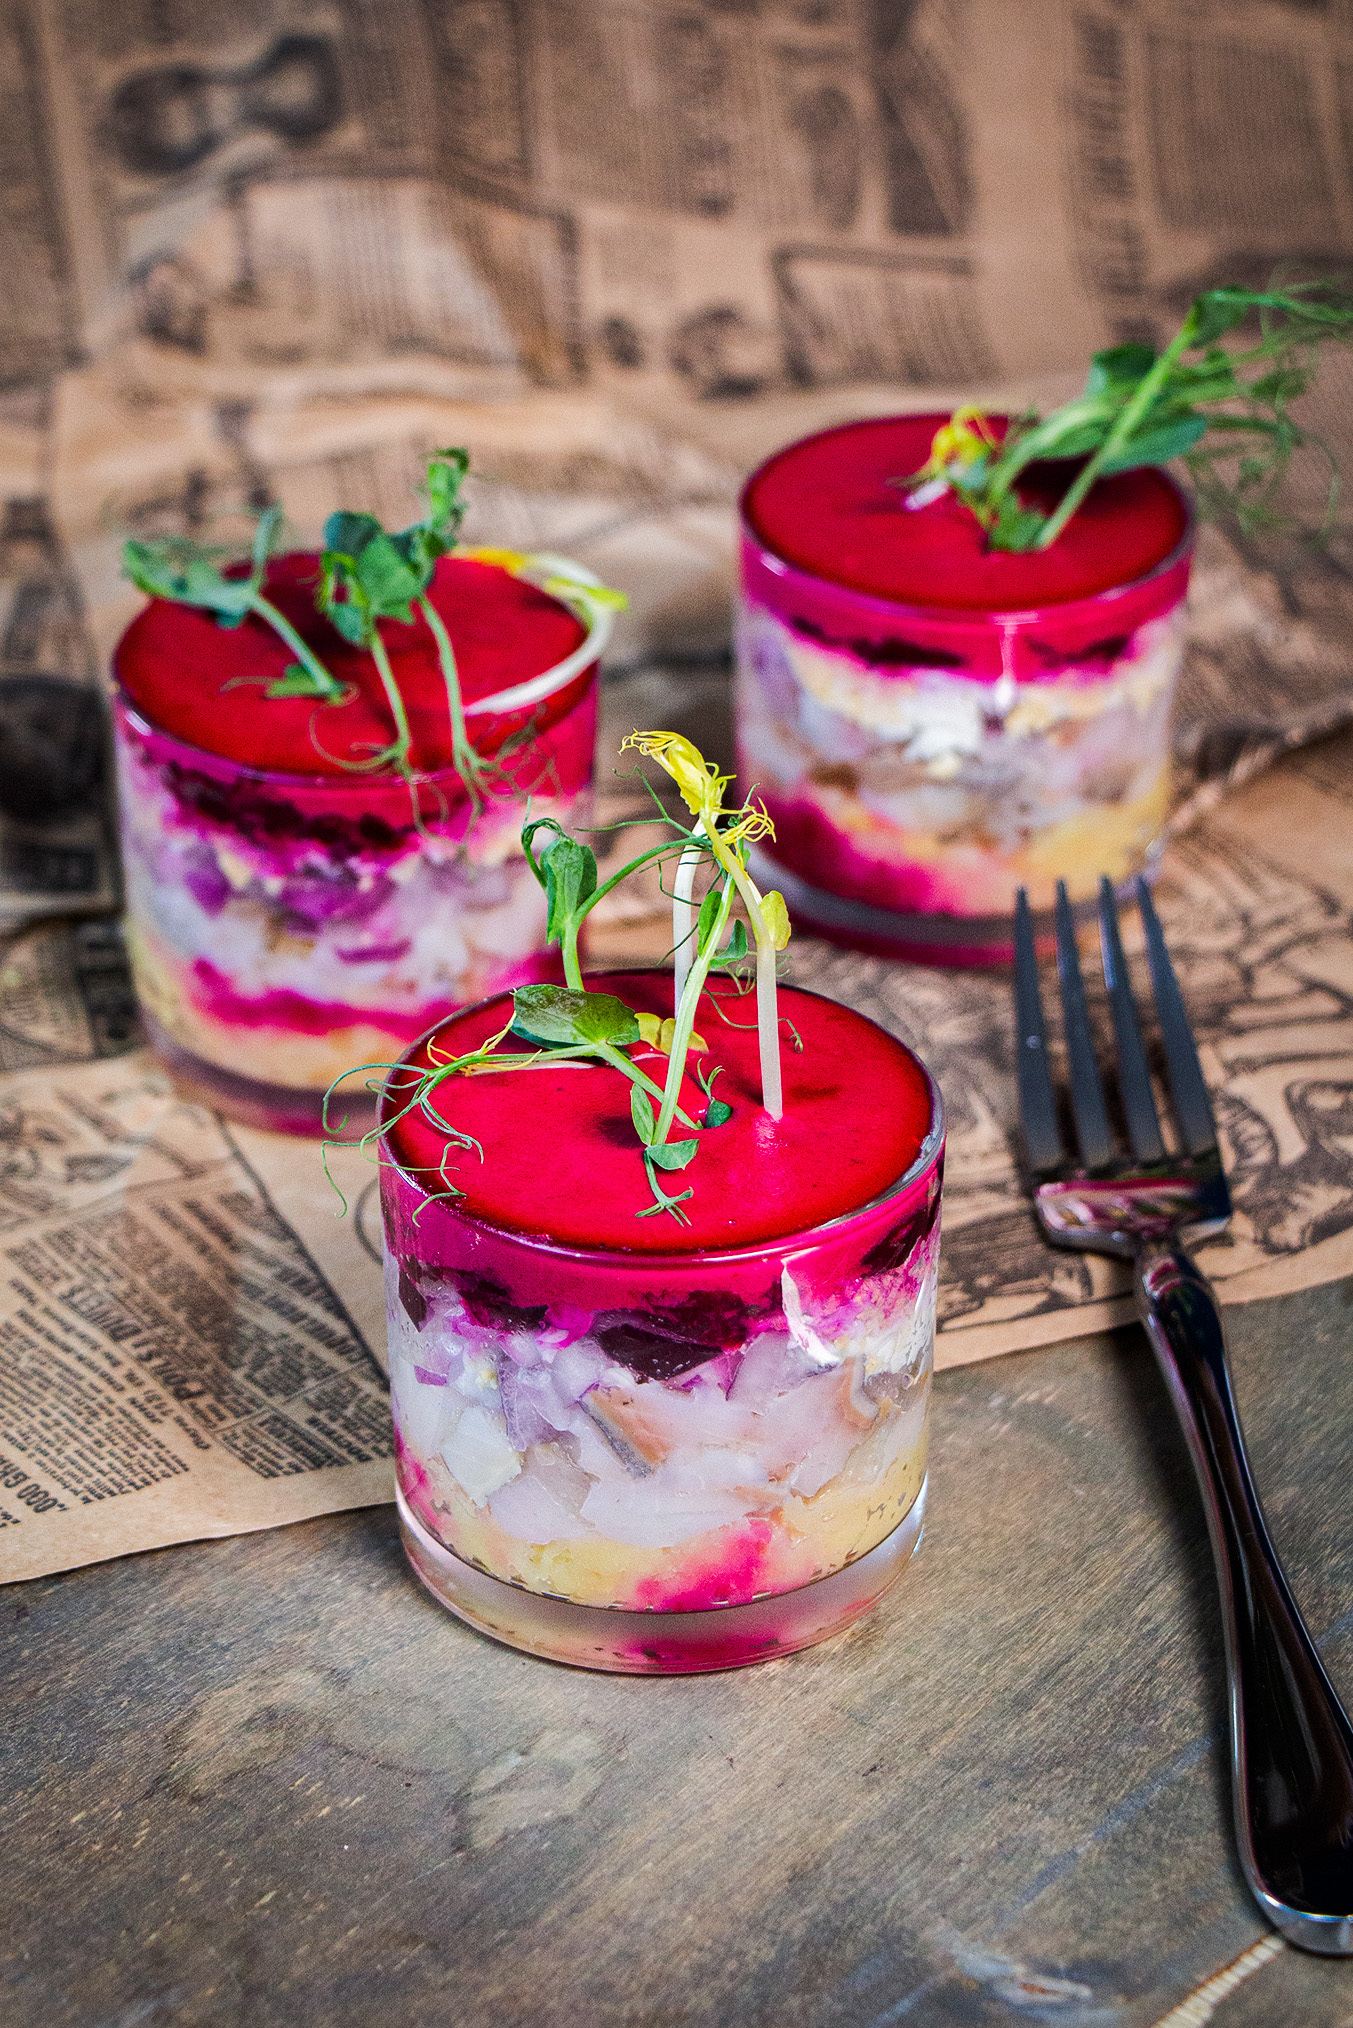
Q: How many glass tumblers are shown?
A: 3